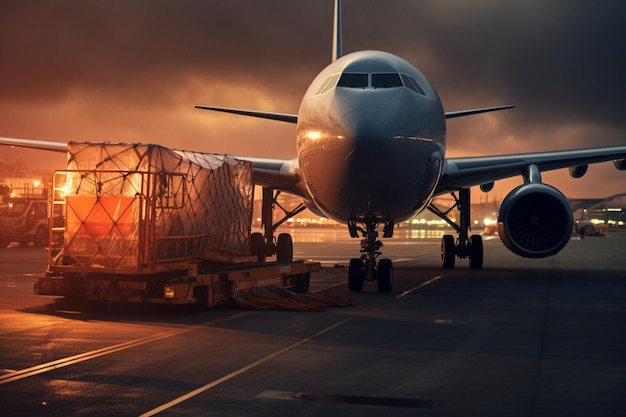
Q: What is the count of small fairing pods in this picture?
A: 3